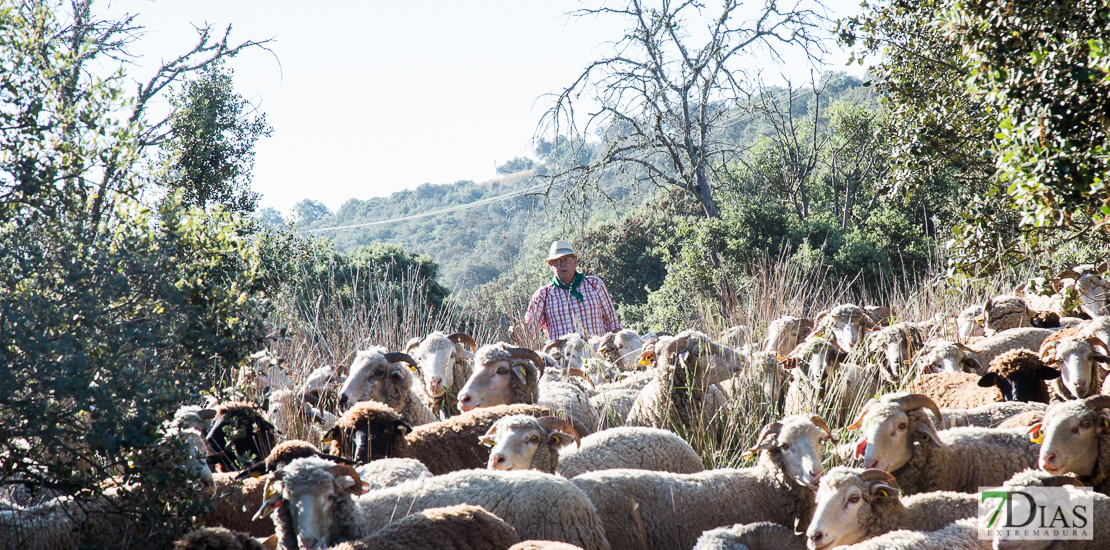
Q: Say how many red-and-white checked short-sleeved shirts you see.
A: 1